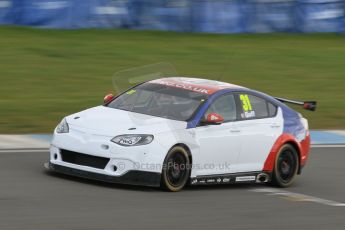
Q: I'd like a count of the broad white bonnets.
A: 1